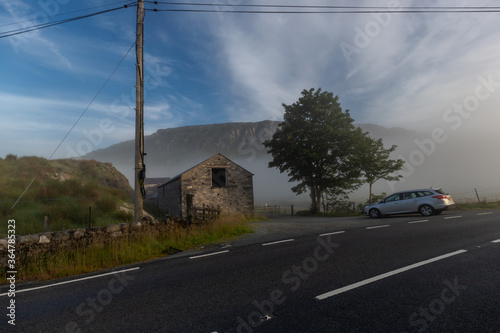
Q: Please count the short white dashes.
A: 7